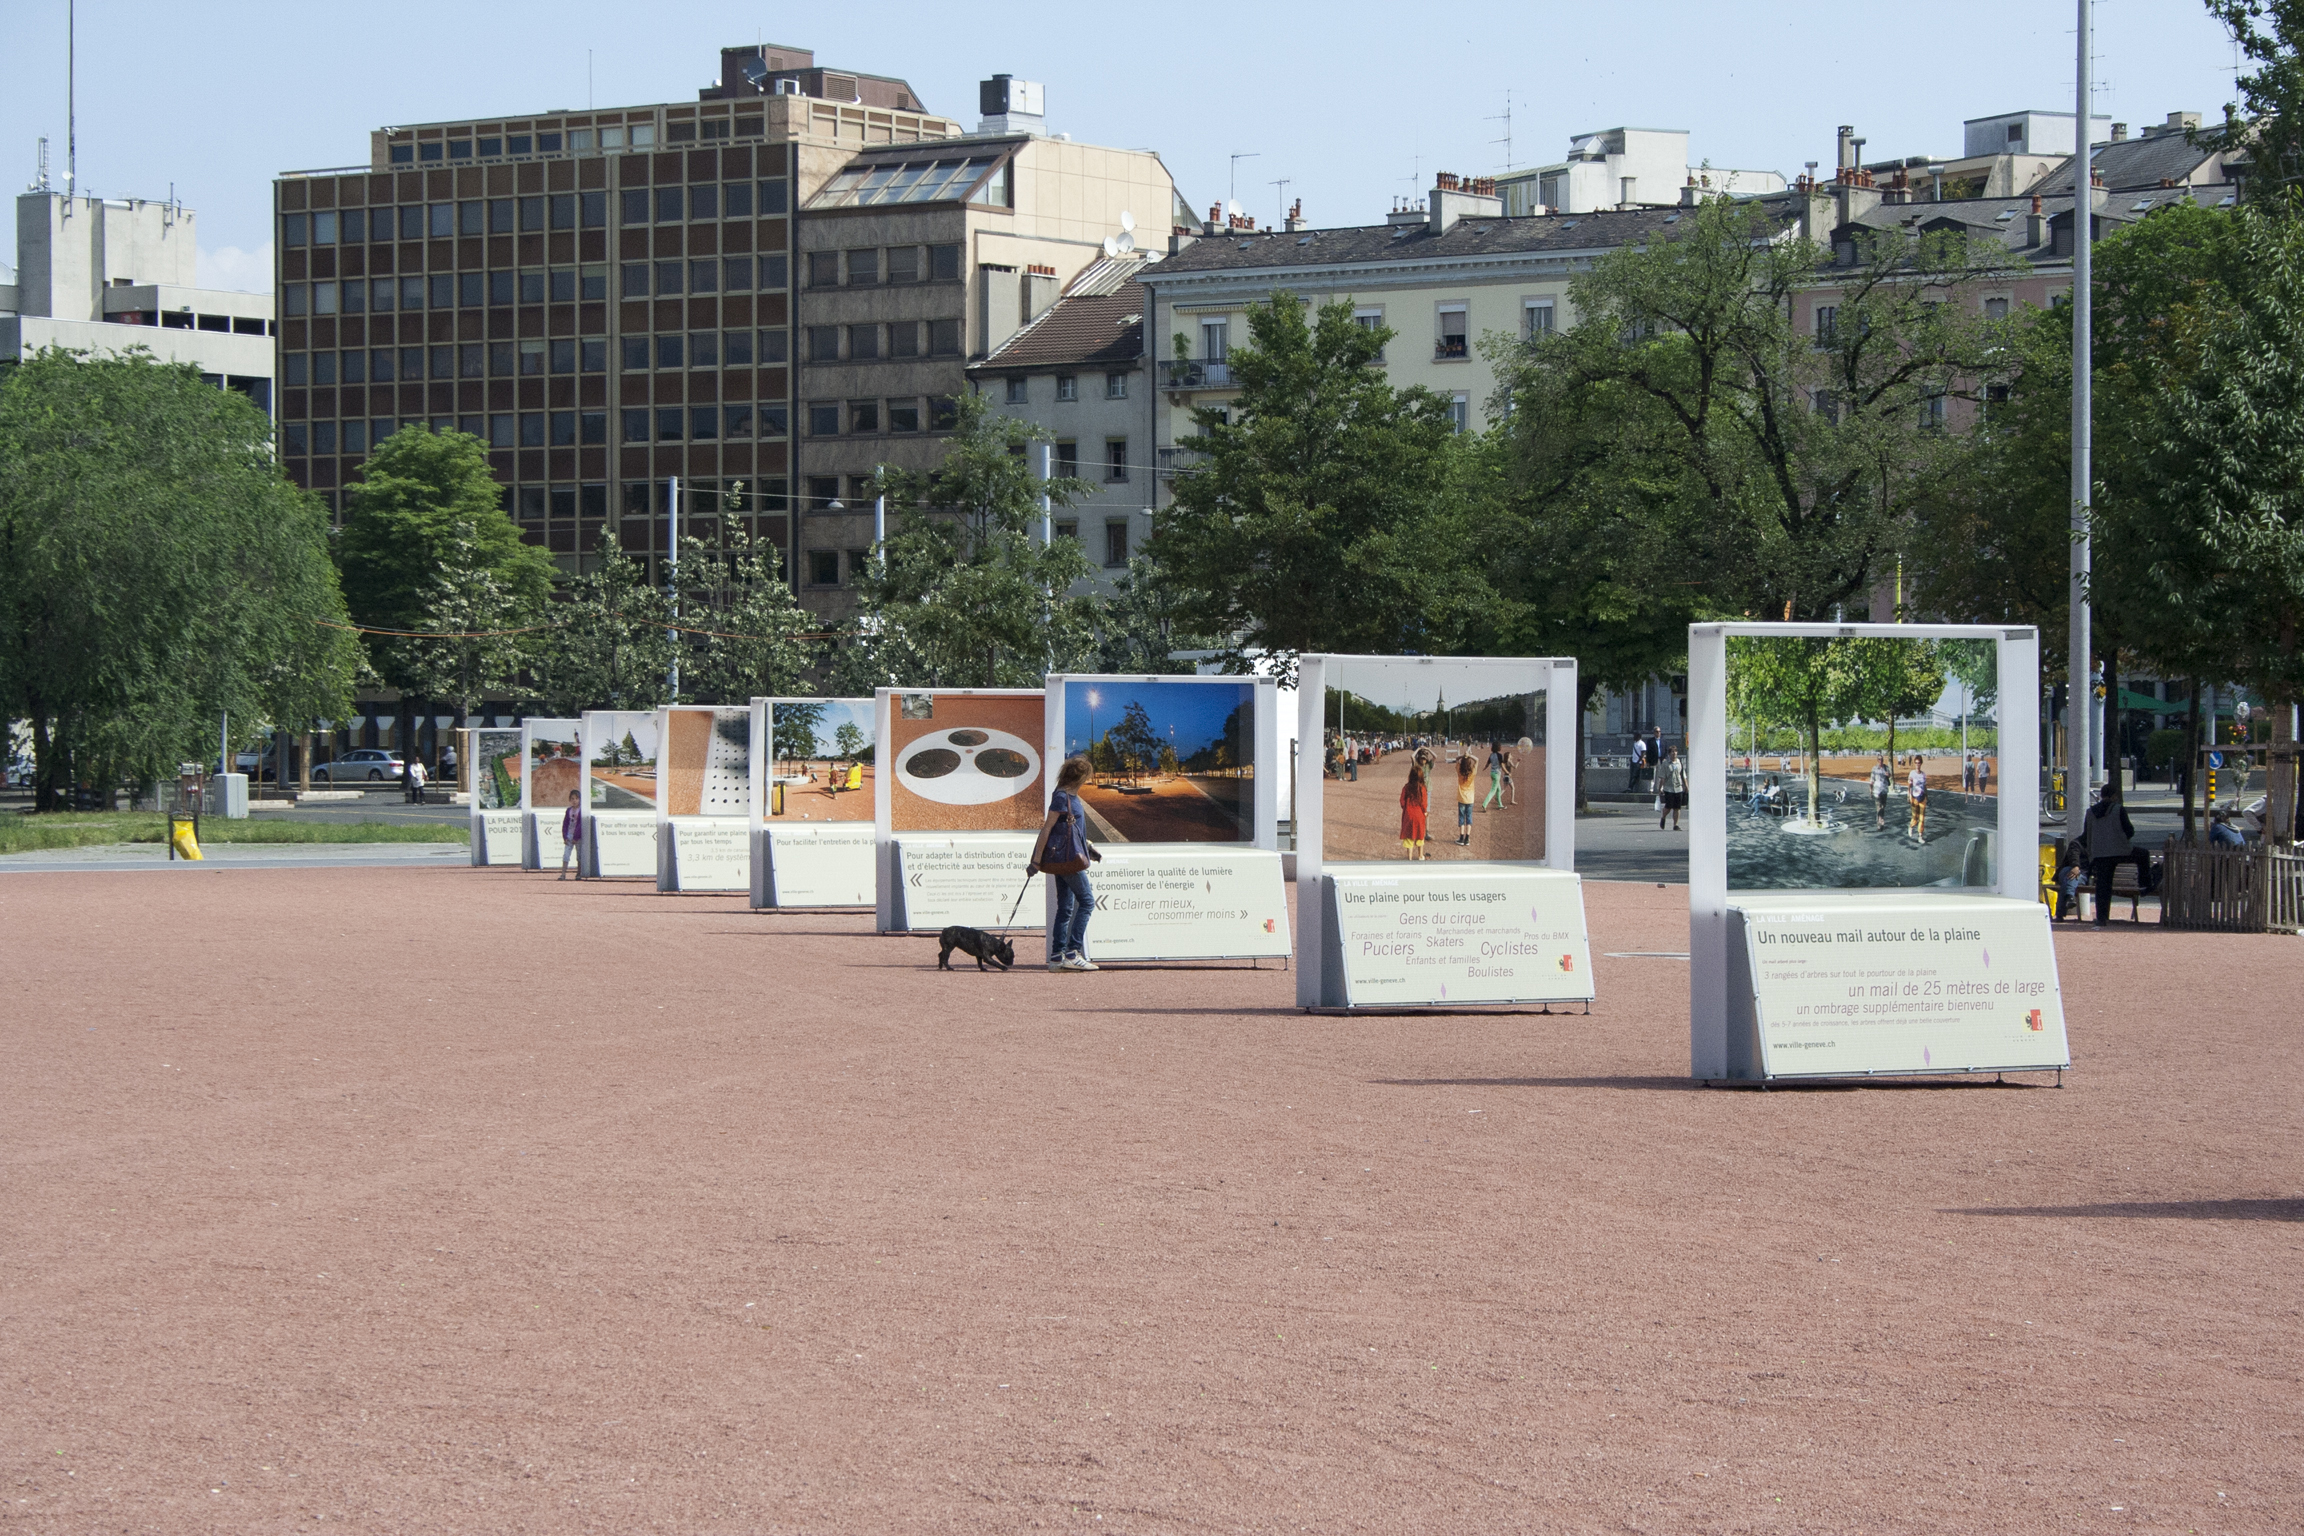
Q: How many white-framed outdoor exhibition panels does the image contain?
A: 9